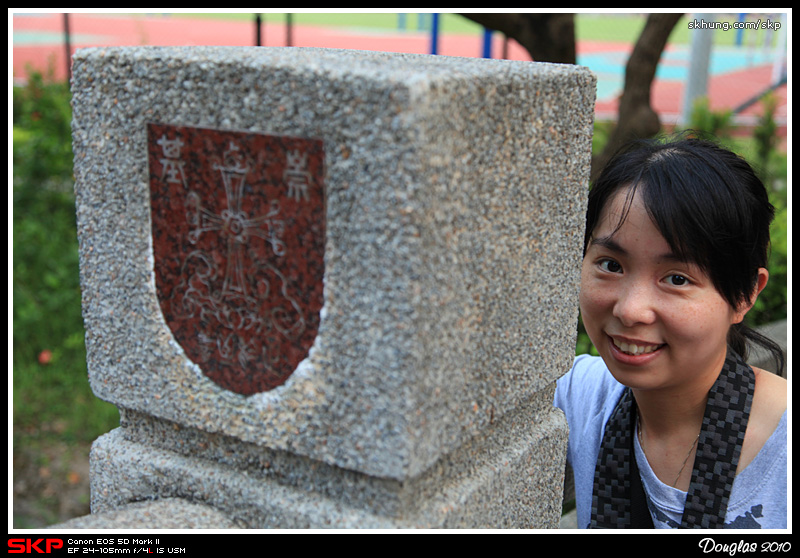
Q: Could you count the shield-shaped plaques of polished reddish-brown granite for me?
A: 1